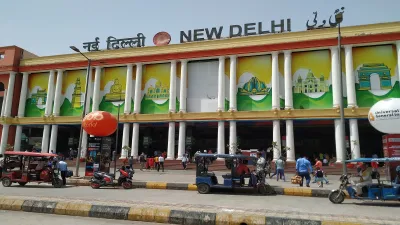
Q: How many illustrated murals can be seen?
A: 7